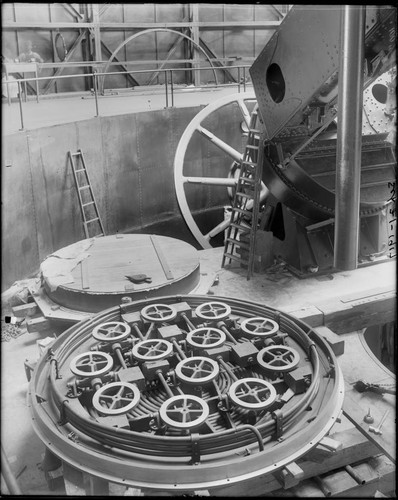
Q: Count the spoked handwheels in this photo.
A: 12